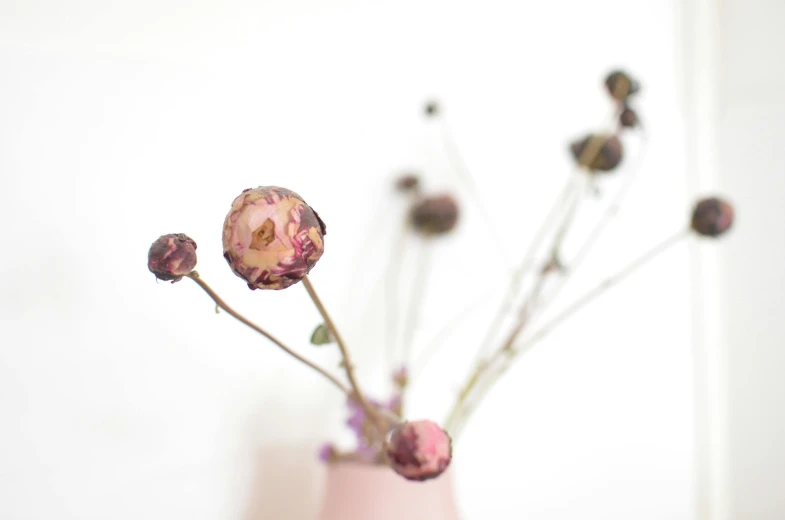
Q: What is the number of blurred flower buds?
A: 7